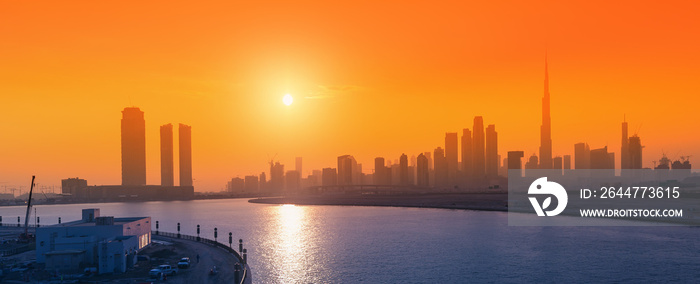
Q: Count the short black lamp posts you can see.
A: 12